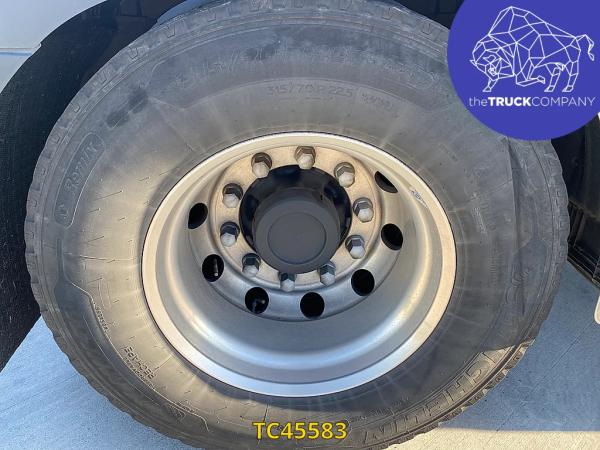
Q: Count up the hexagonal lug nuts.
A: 10